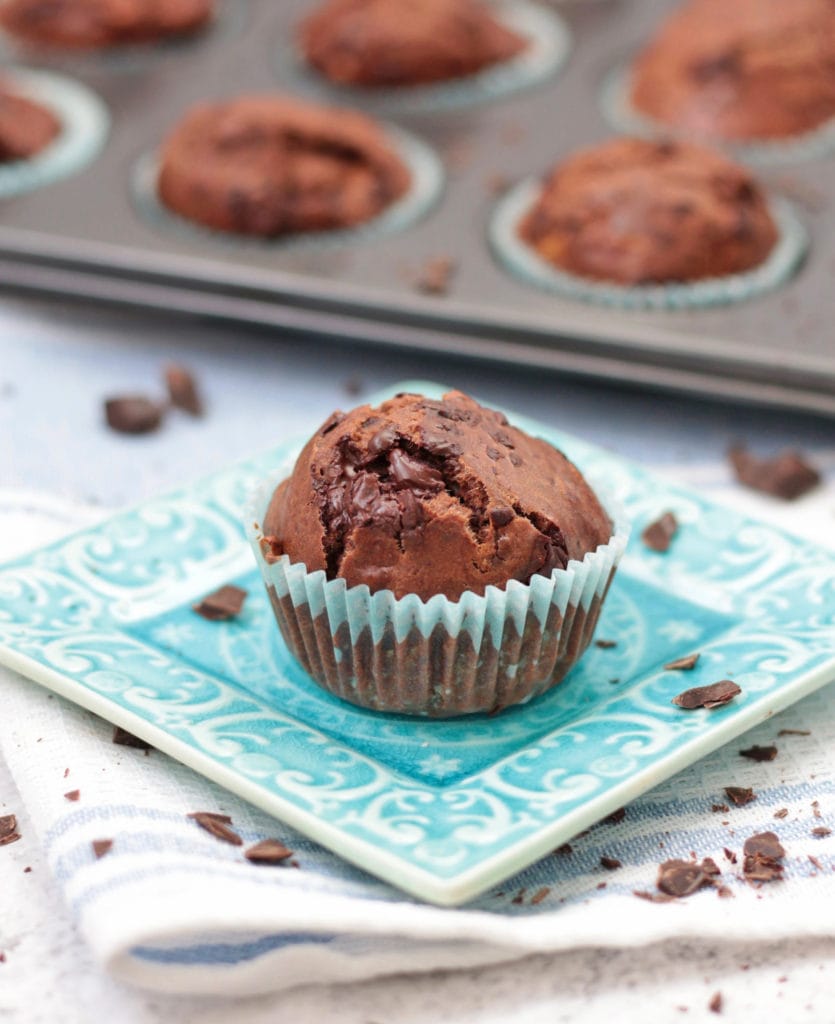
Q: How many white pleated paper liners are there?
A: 7